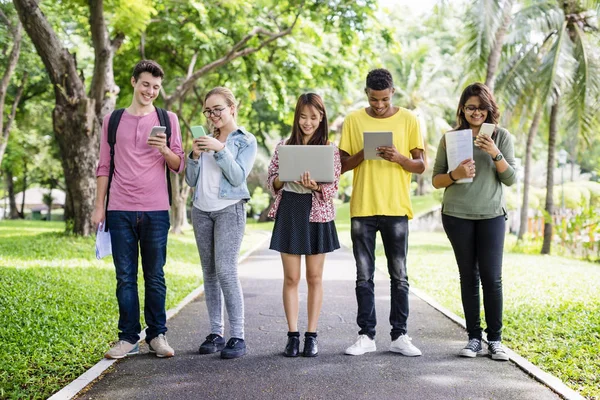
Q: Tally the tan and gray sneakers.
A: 2